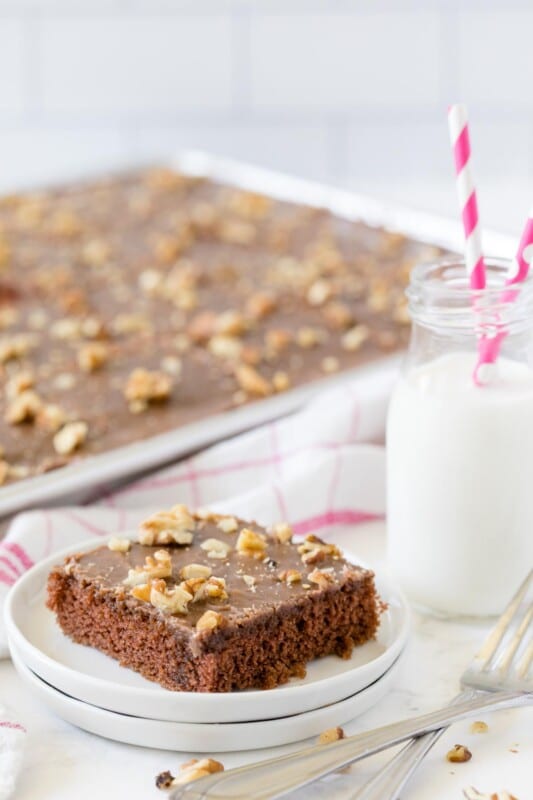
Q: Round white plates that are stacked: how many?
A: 2